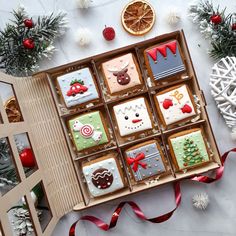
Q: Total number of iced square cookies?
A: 9